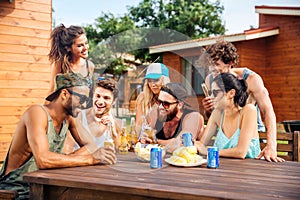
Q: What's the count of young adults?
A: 7